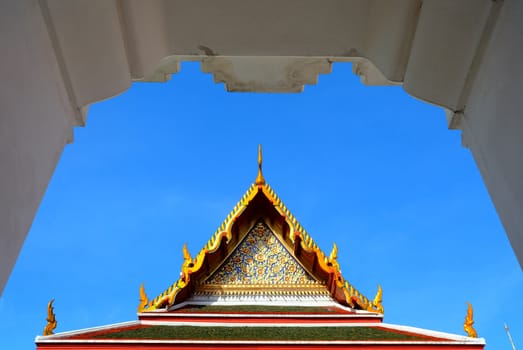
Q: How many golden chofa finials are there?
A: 7